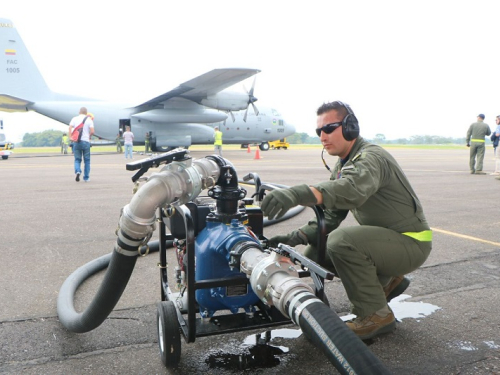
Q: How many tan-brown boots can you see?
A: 2